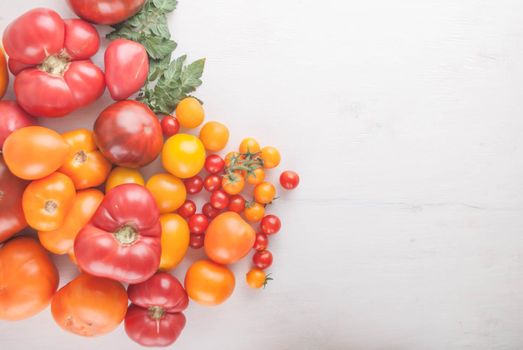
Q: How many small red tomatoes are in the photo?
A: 14